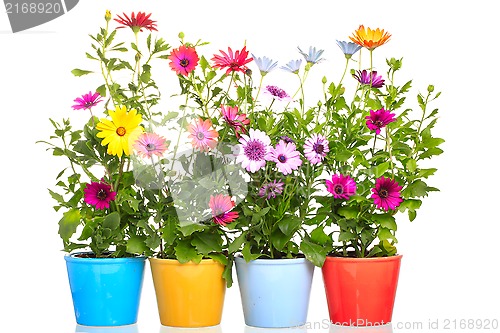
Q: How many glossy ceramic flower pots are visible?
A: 4